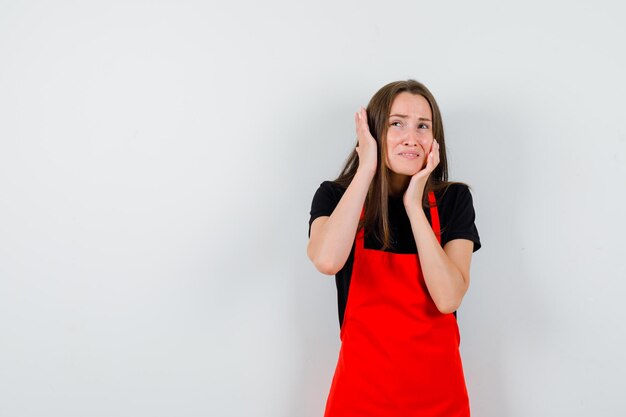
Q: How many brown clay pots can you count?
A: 0